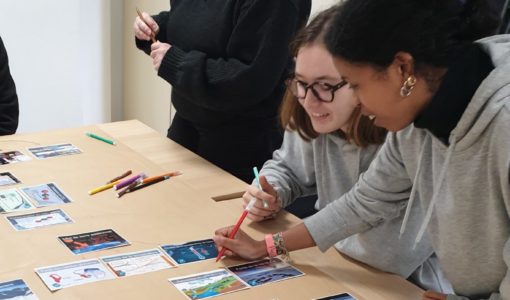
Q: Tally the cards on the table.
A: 14